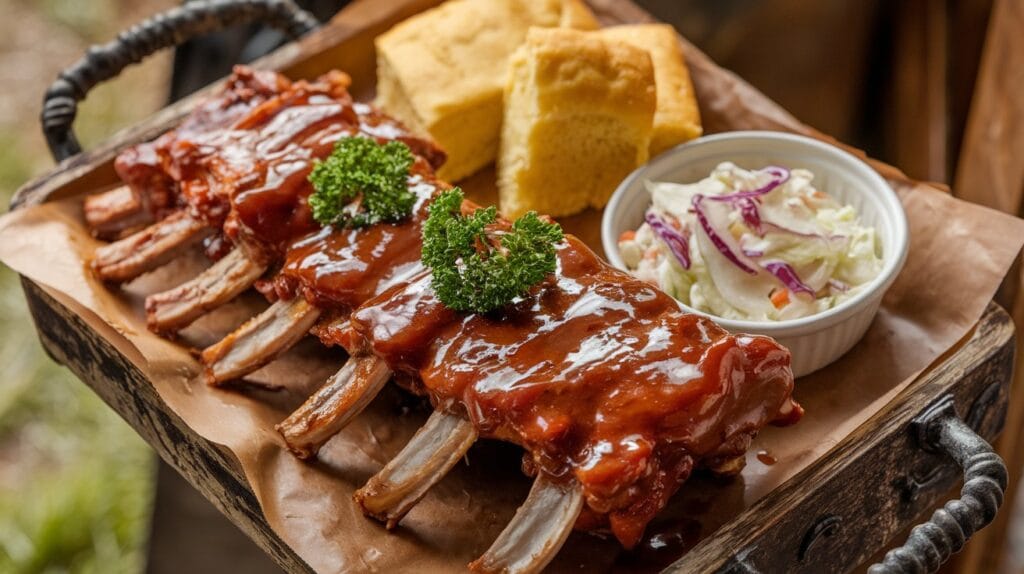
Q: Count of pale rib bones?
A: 7